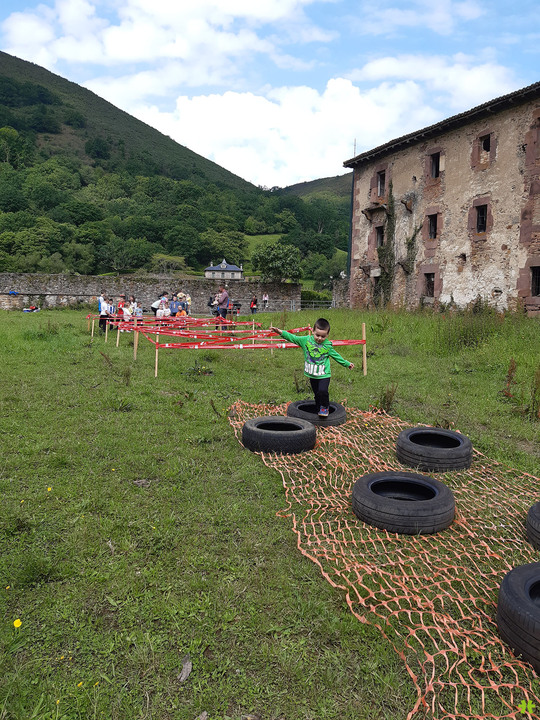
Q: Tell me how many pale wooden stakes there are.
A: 13